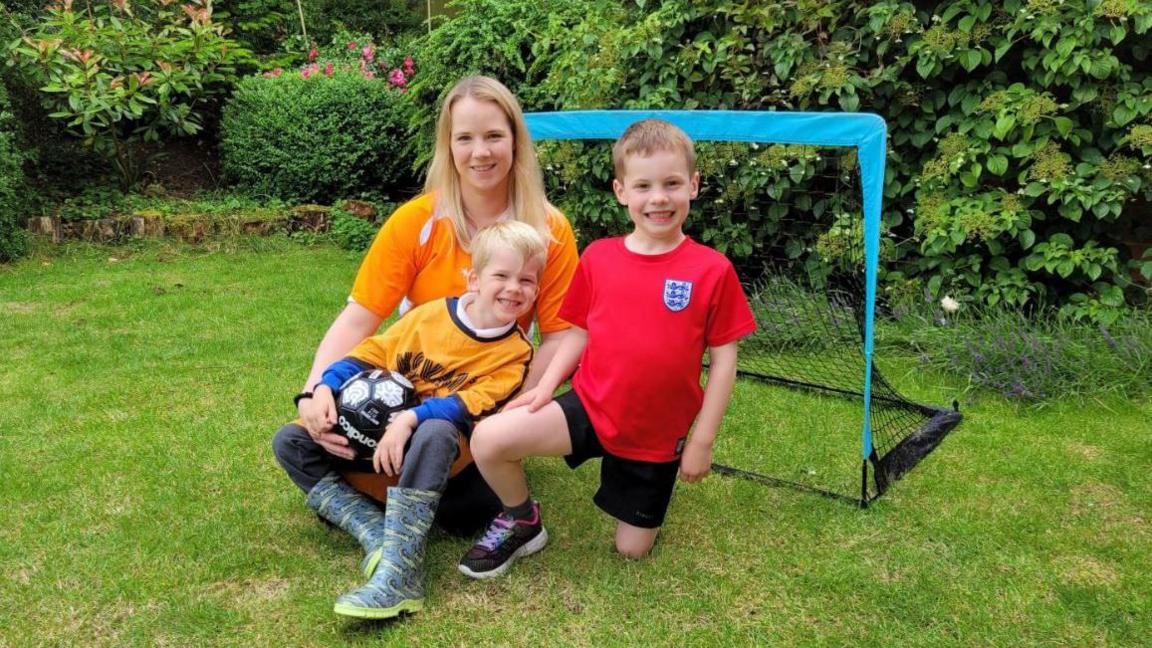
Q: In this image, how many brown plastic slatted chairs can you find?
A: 0